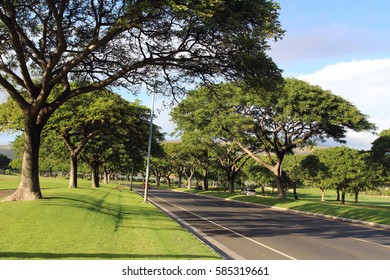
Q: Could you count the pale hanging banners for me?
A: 0